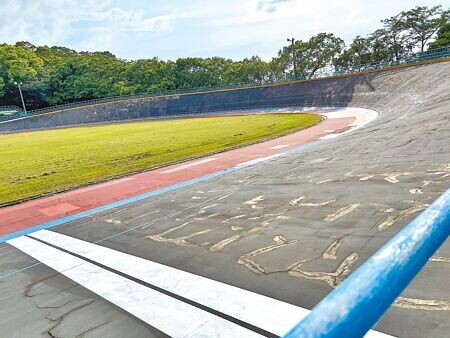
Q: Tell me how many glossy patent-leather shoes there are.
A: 0